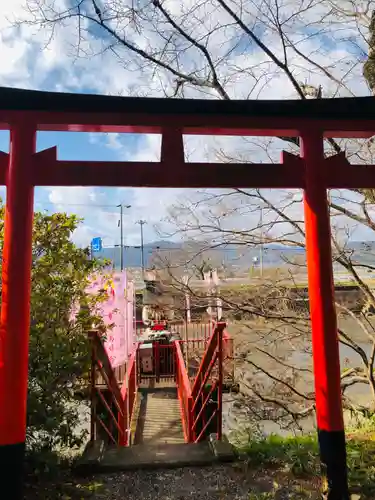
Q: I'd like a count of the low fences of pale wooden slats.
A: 0